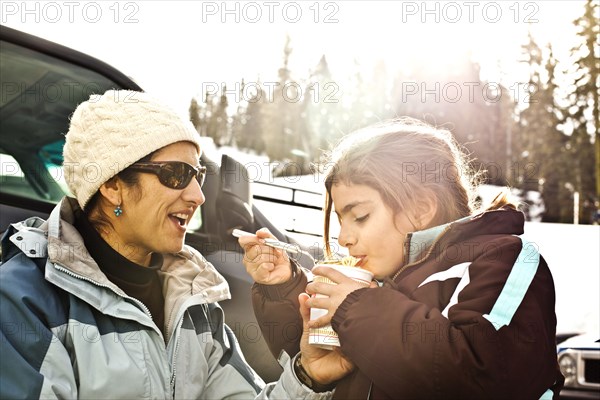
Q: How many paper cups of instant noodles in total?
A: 1